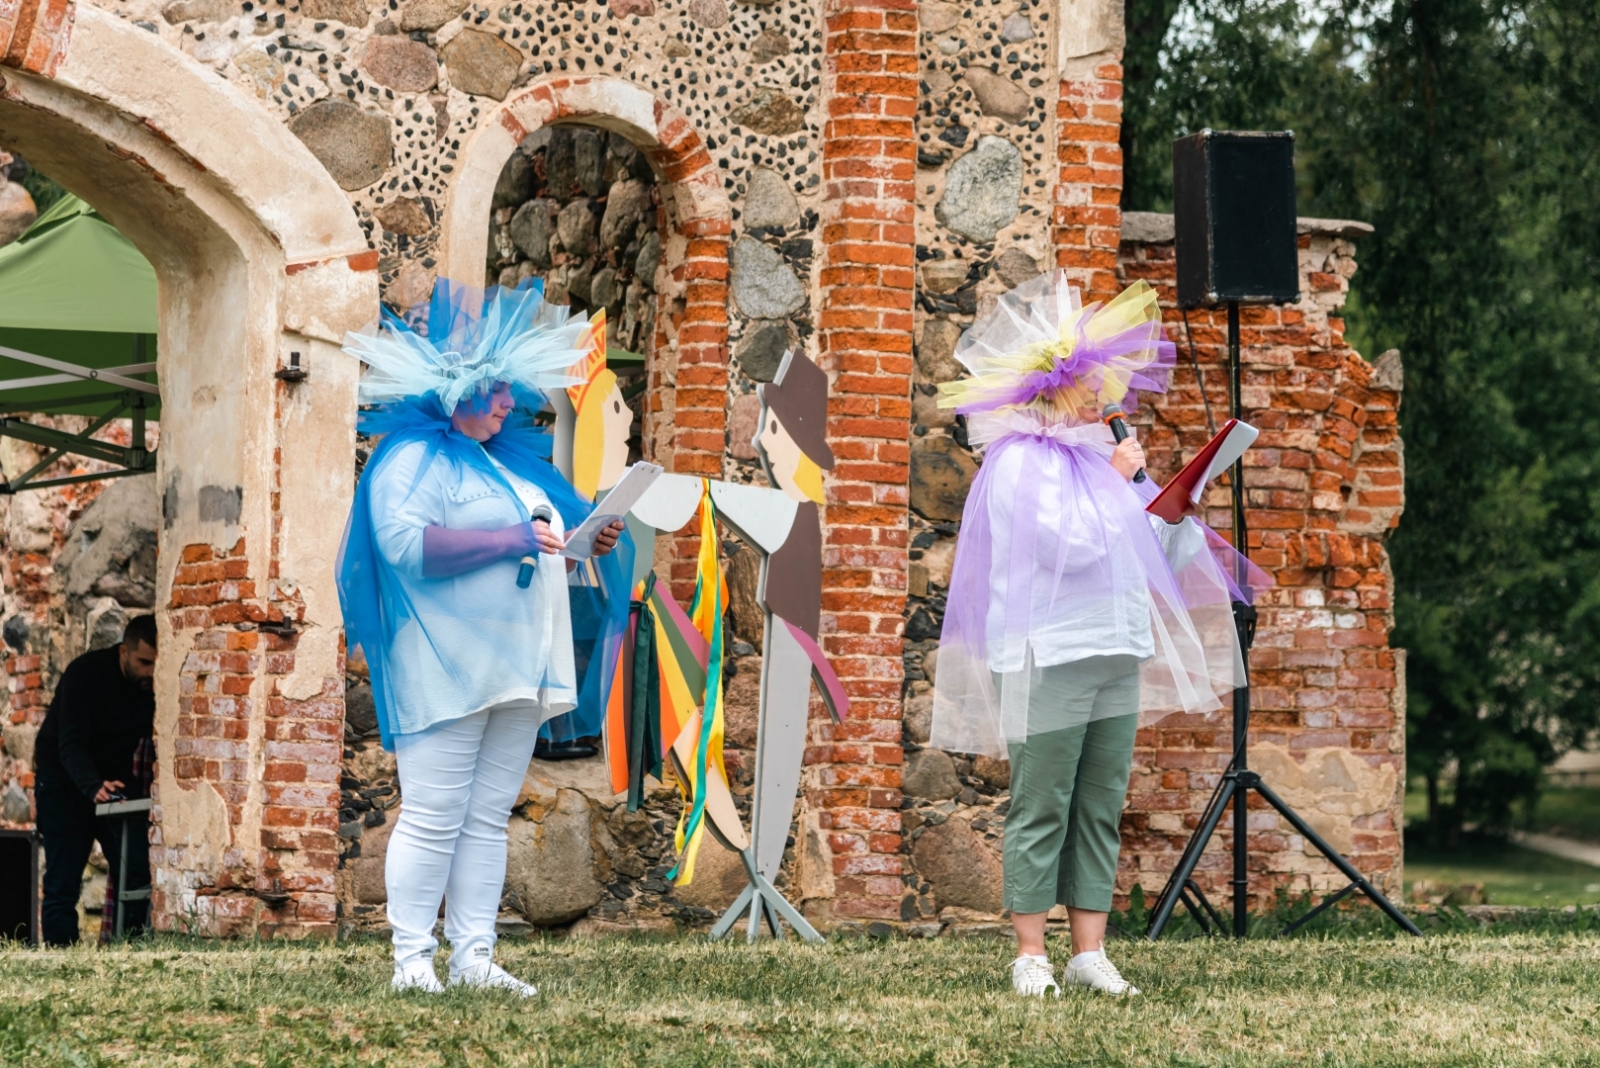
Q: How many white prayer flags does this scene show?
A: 0